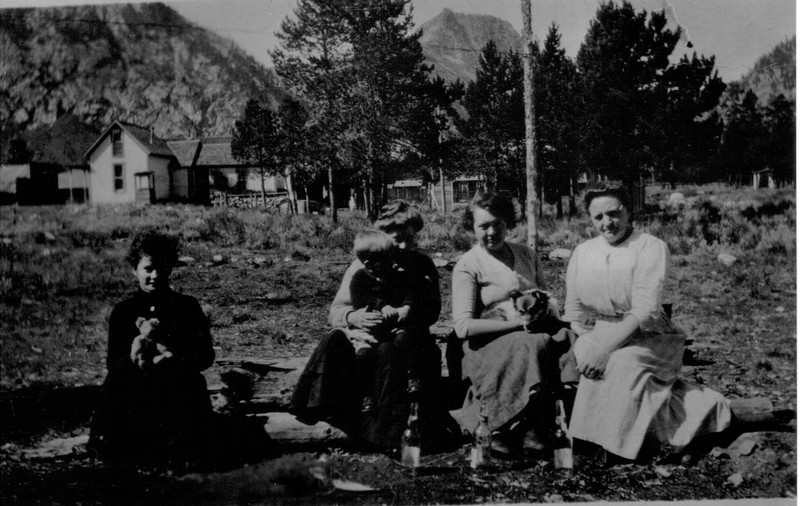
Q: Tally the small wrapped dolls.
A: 0